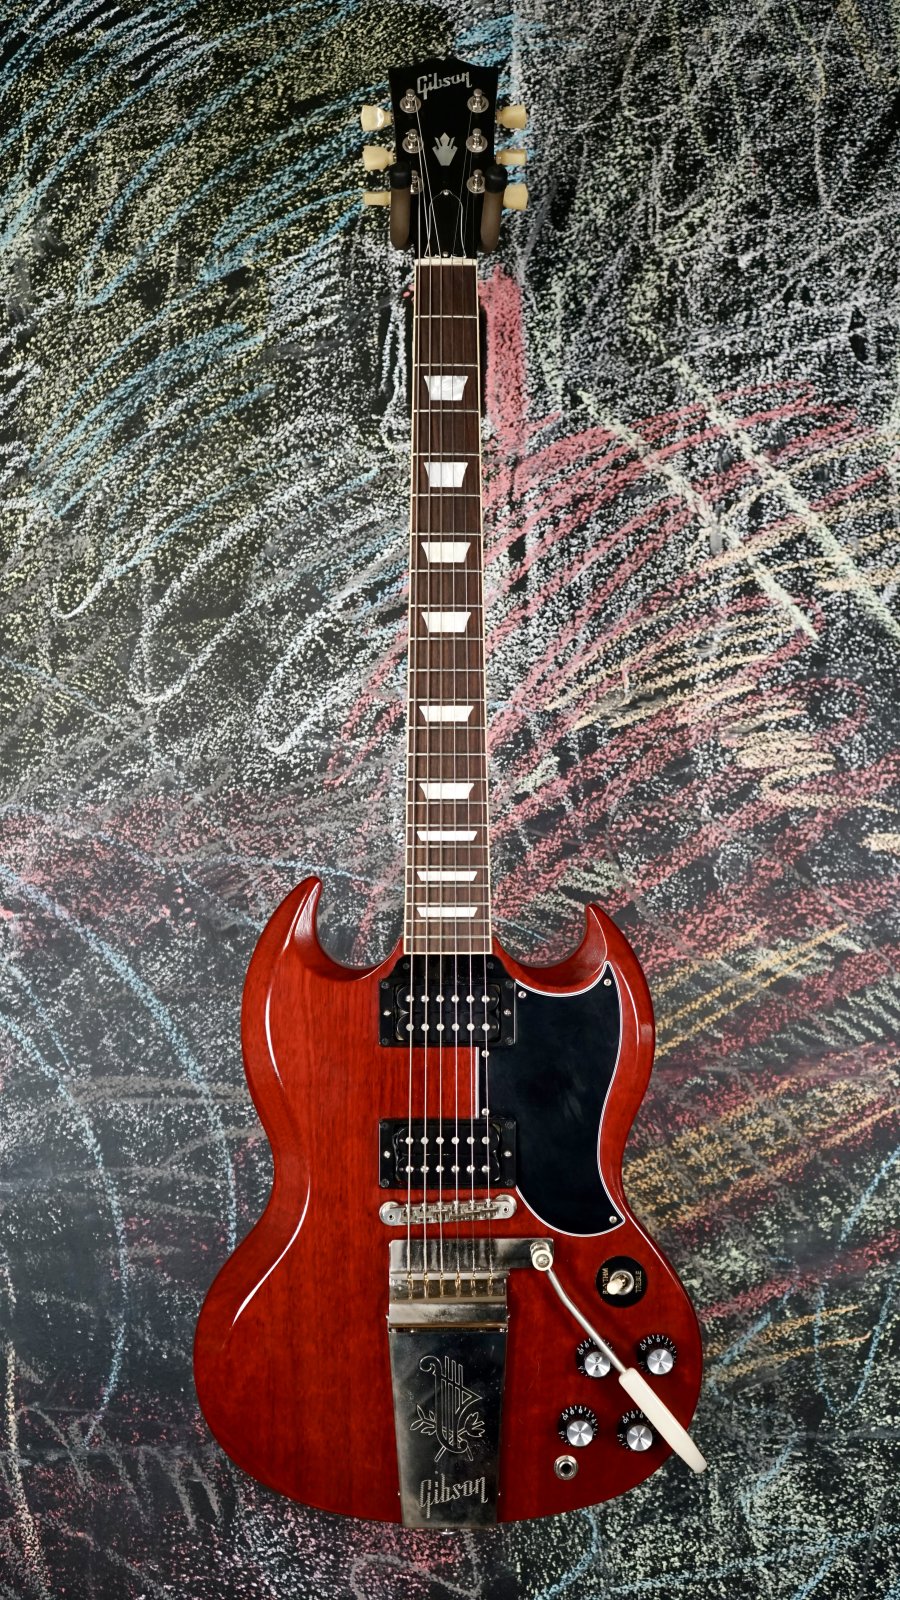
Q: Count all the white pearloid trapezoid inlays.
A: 9